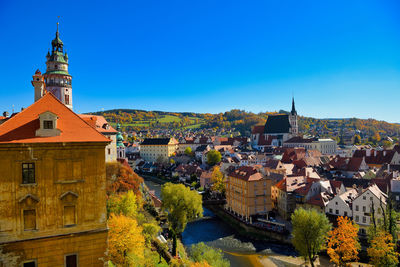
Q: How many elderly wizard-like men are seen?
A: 0